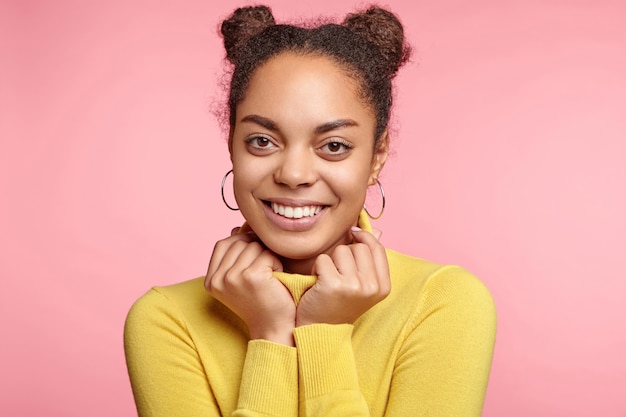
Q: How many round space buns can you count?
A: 2